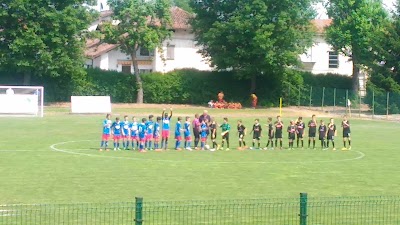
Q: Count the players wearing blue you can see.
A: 11